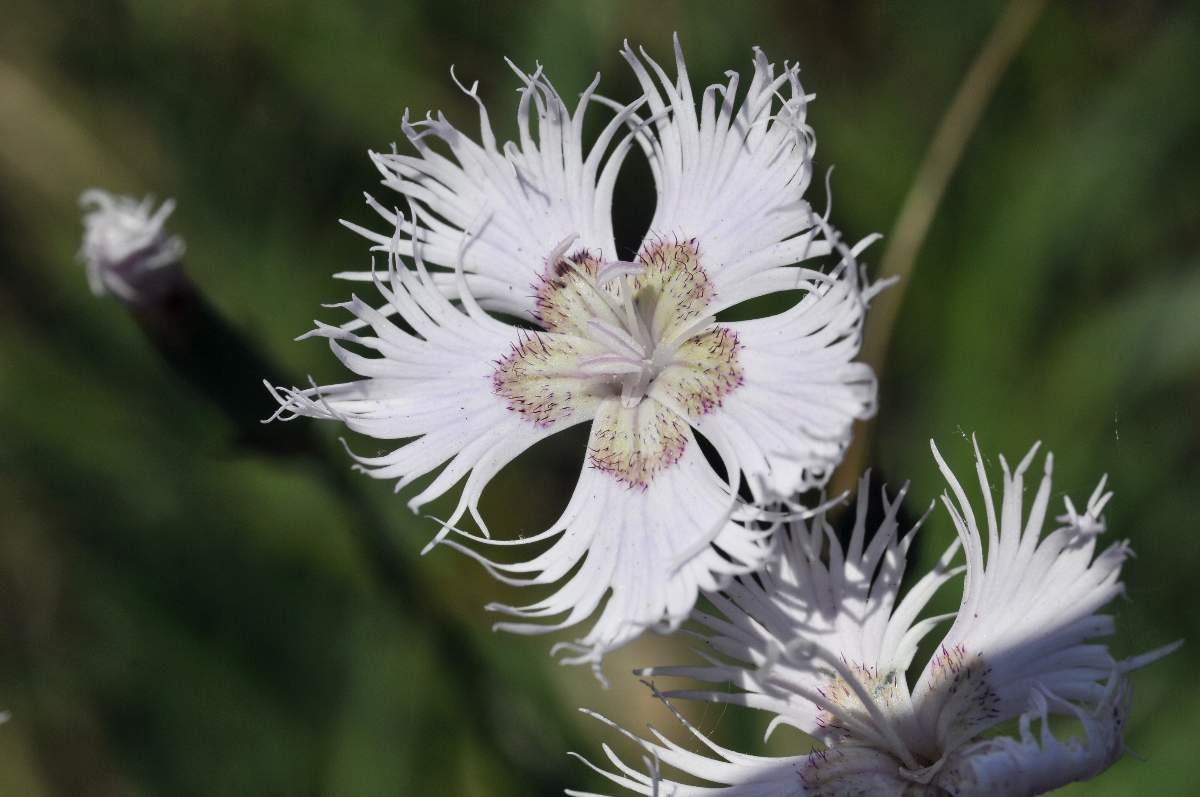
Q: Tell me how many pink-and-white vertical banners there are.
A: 0